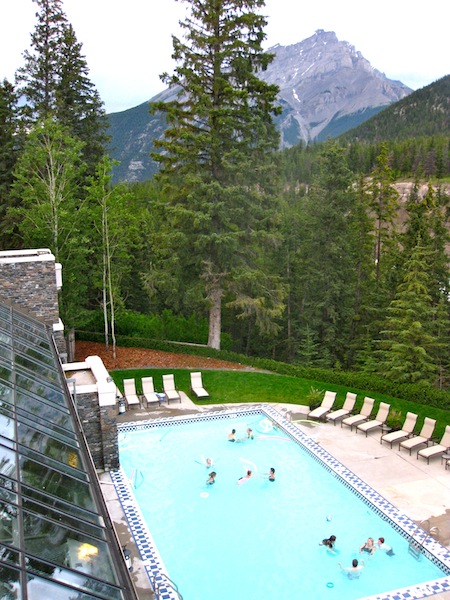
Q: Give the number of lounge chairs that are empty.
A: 11